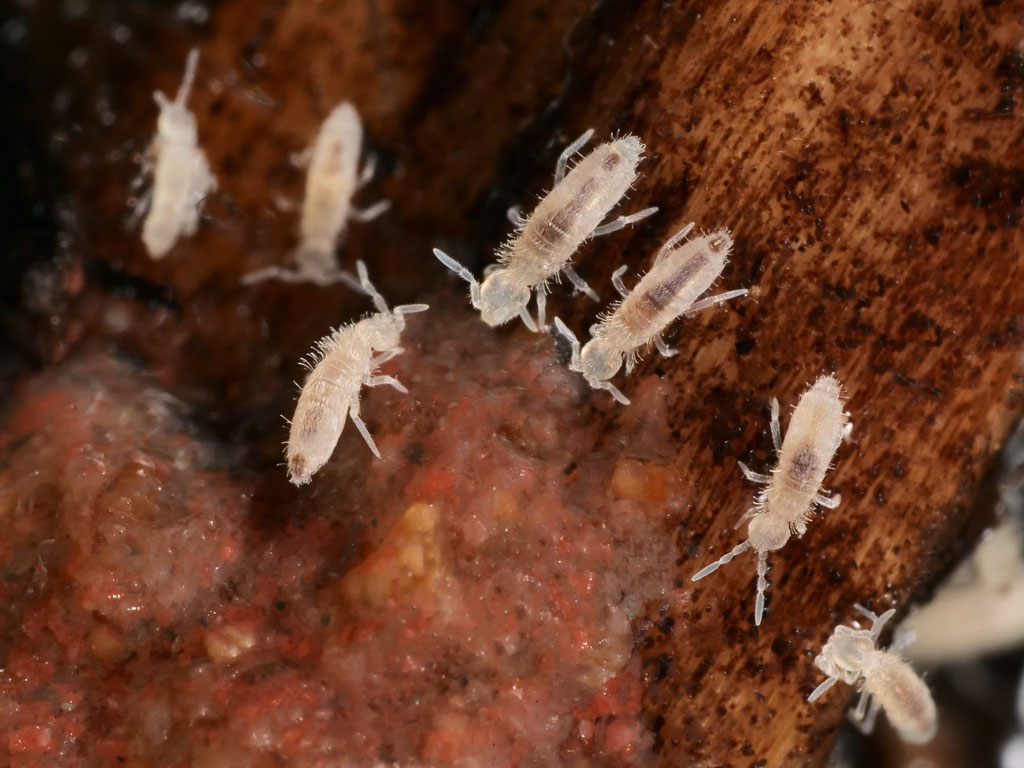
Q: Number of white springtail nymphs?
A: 7